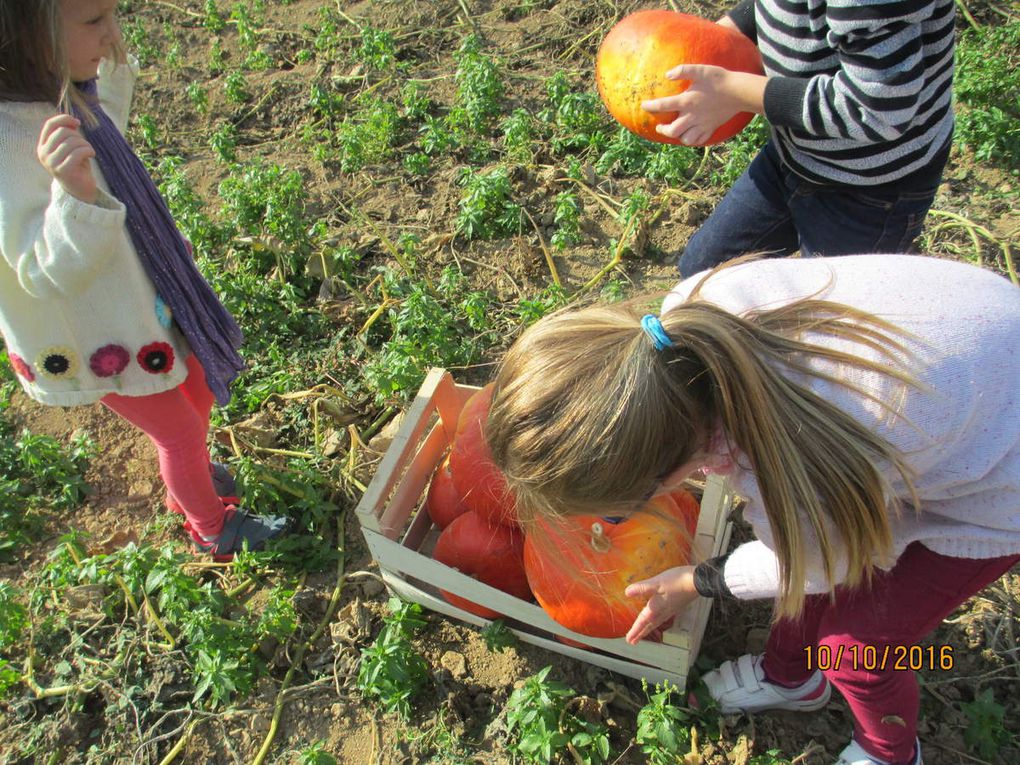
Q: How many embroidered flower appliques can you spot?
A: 5